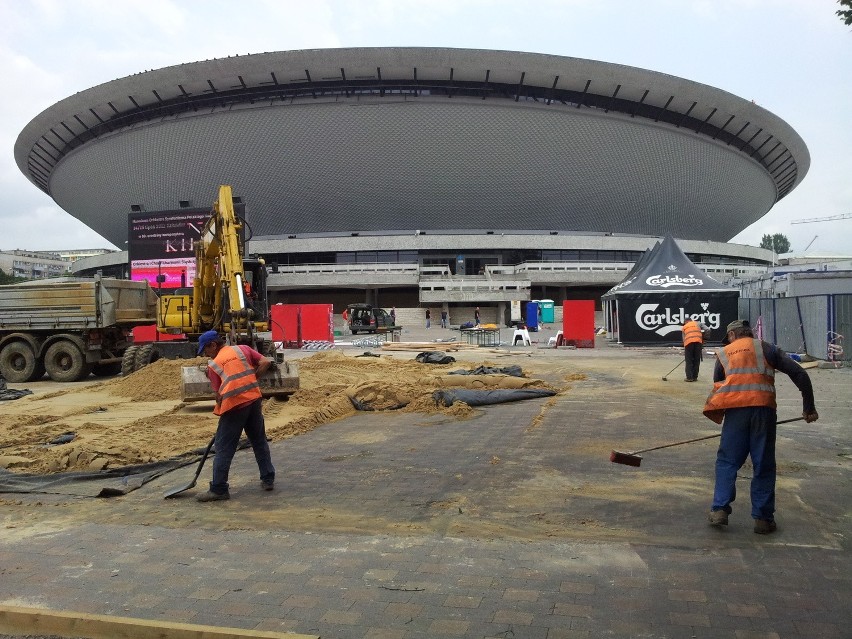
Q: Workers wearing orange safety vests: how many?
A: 3